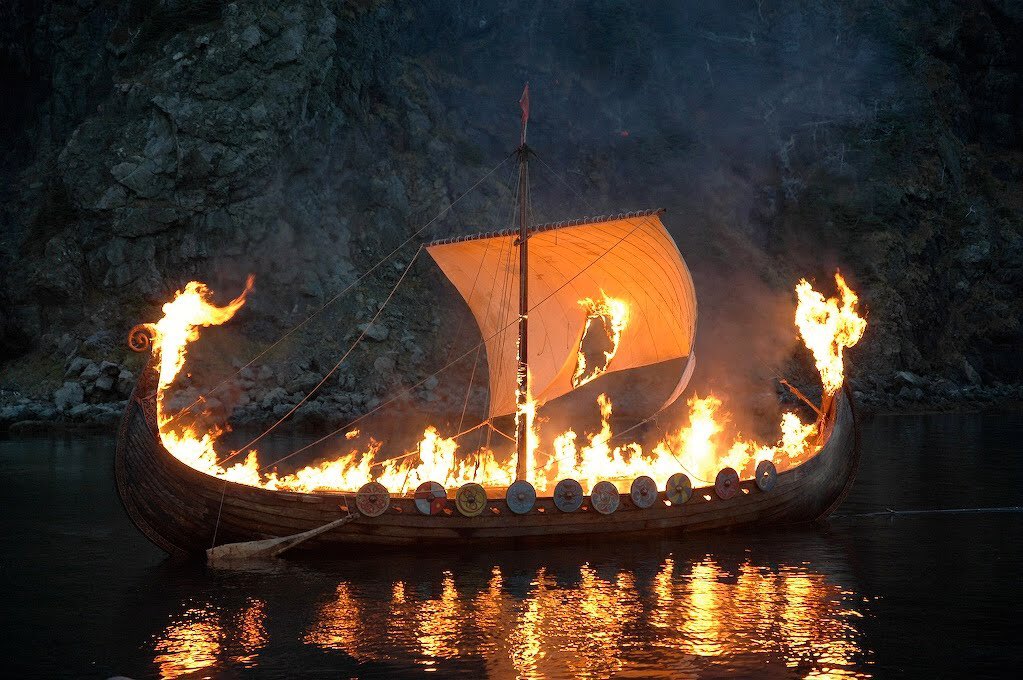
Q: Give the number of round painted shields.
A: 10